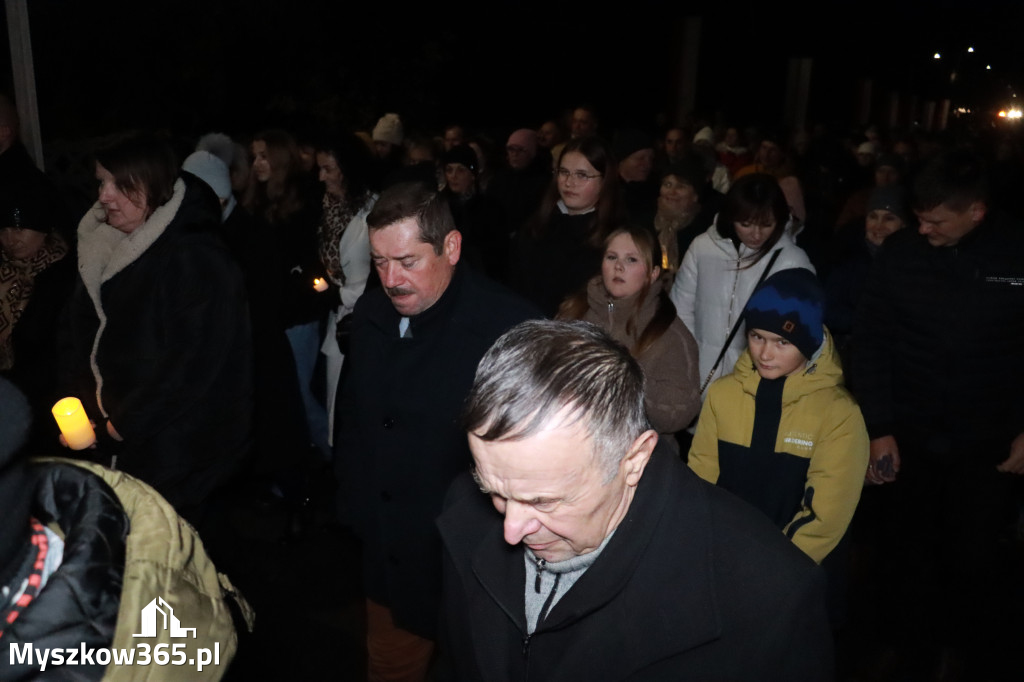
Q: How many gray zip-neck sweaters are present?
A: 1